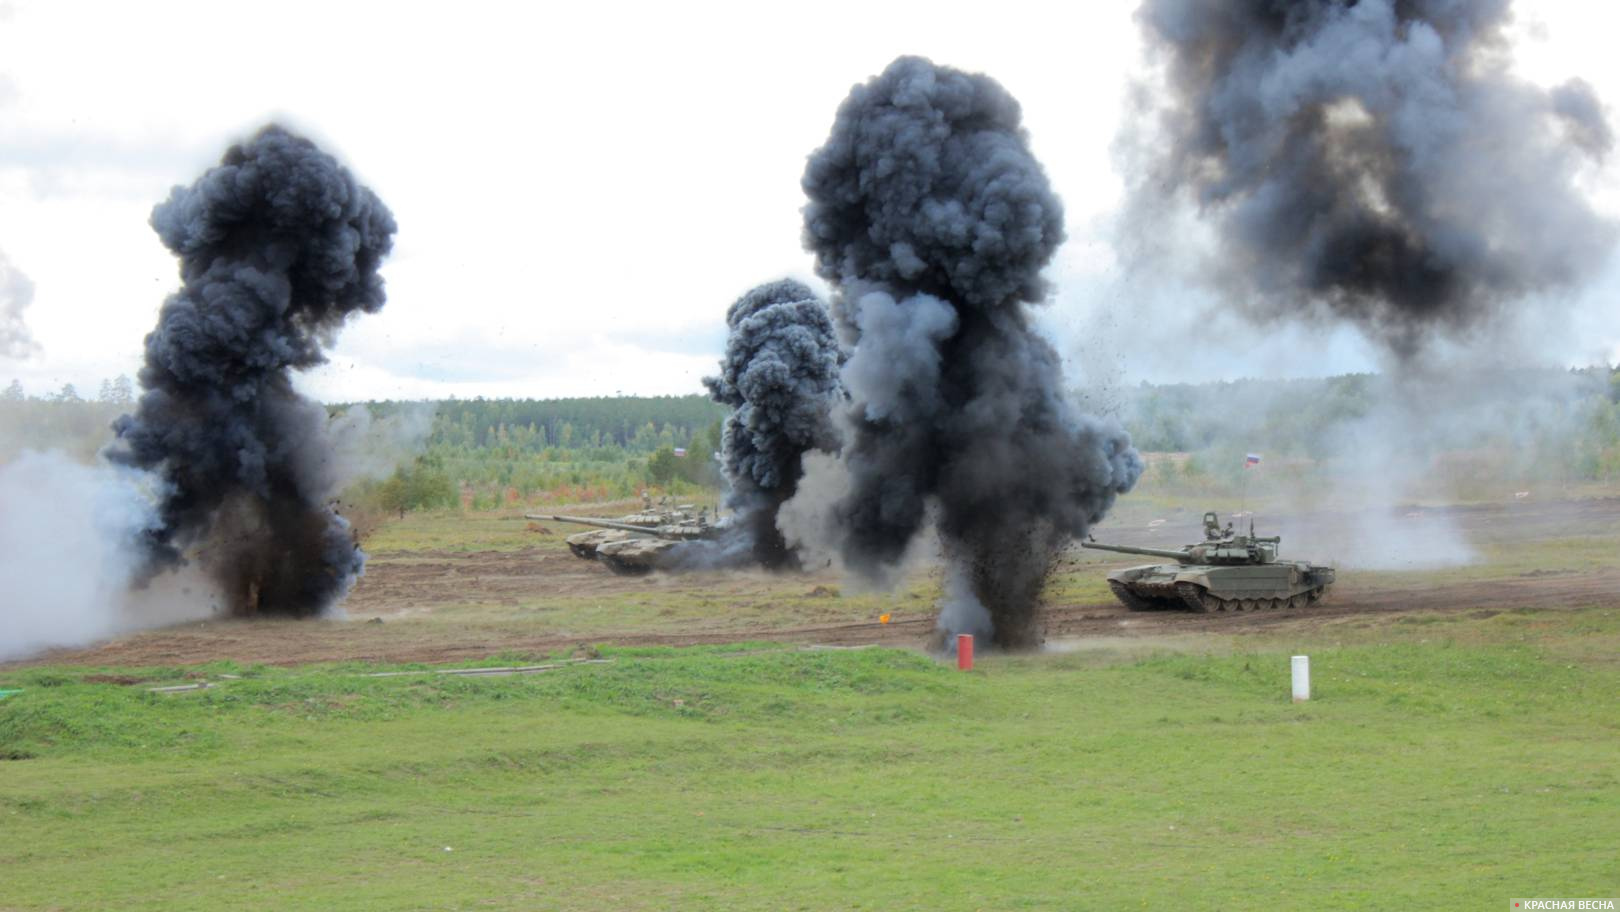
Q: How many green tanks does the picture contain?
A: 3